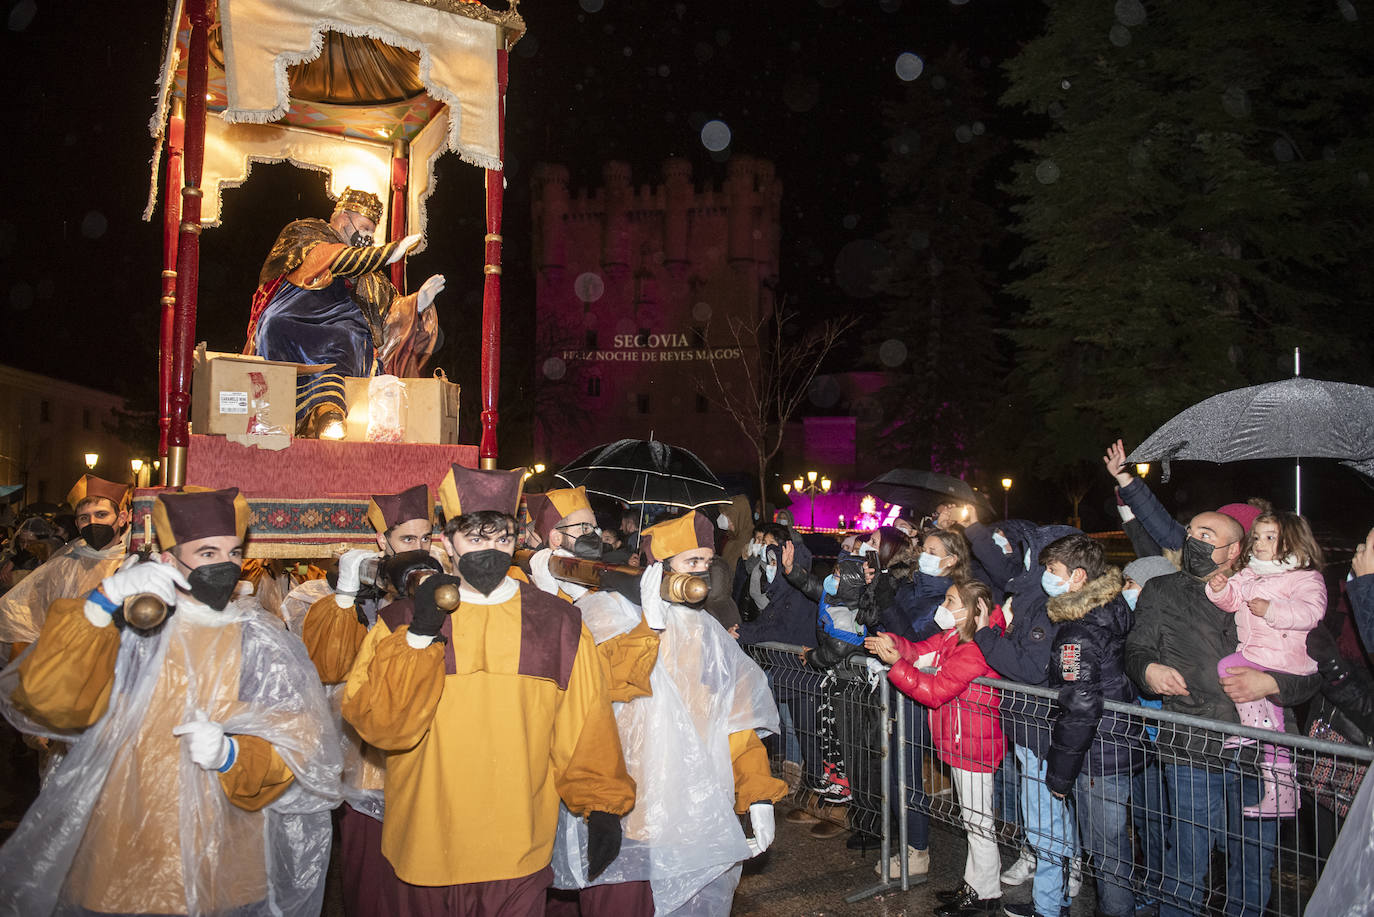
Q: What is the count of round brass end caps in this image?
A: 3